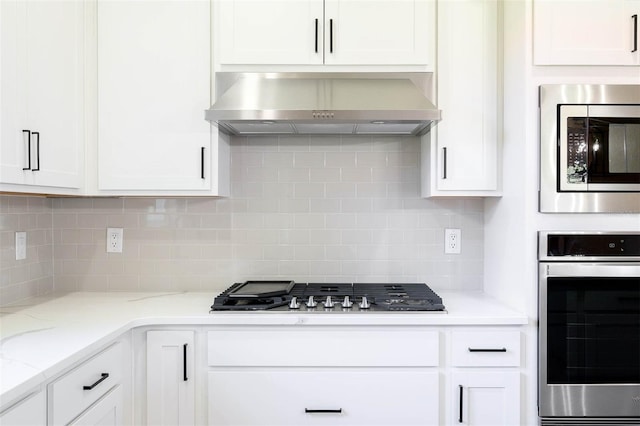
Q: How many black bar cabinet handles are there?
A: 12